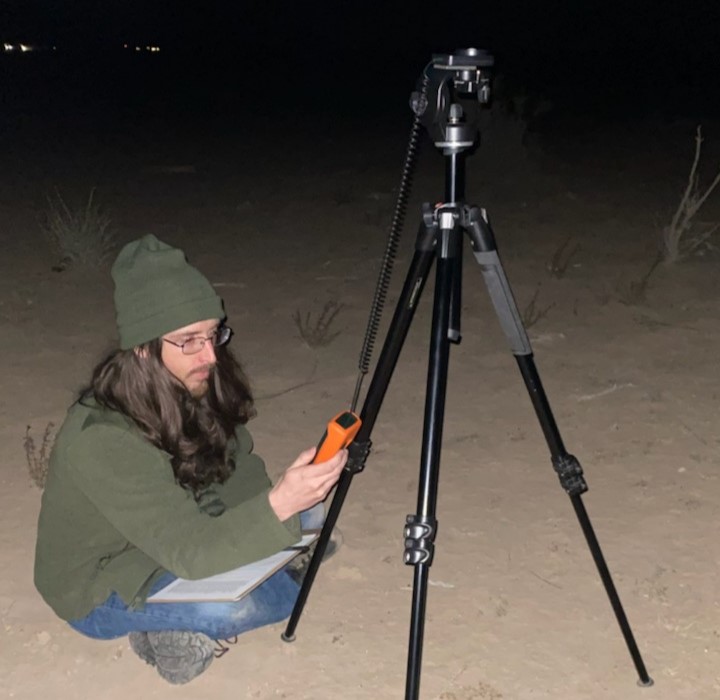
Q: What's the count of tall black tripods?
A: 1